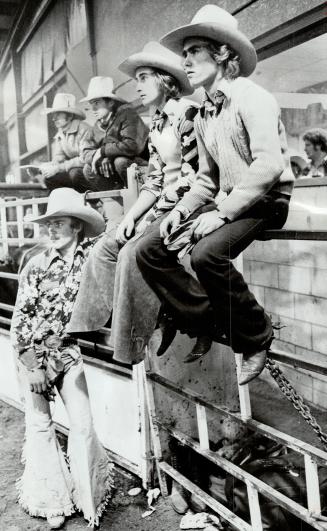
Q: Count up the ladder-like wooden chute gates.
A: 1